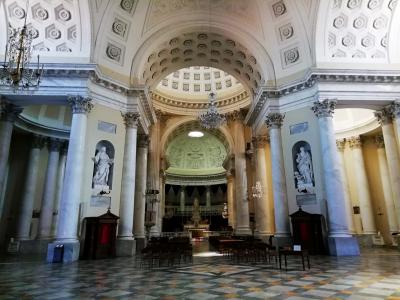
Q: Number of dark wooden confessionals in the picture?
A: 2